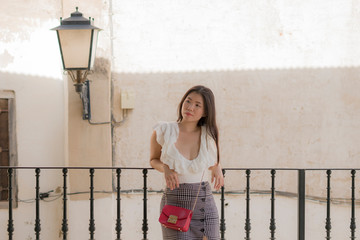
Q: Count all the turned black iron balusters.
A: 11